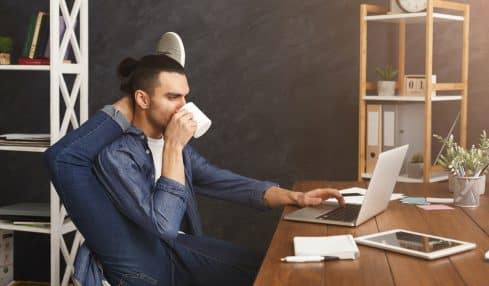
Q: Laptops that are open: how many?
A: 1